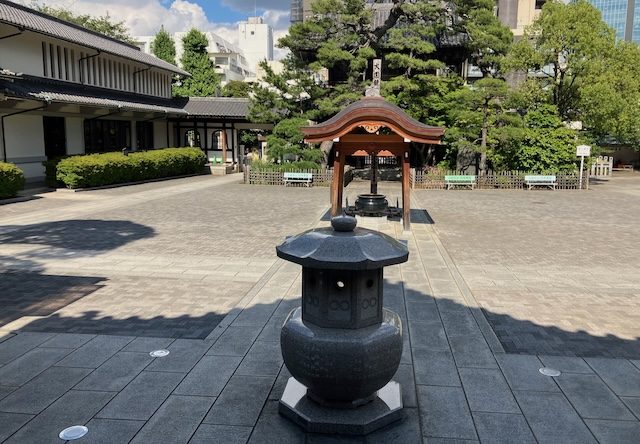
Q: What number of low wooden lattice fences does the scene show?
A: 2